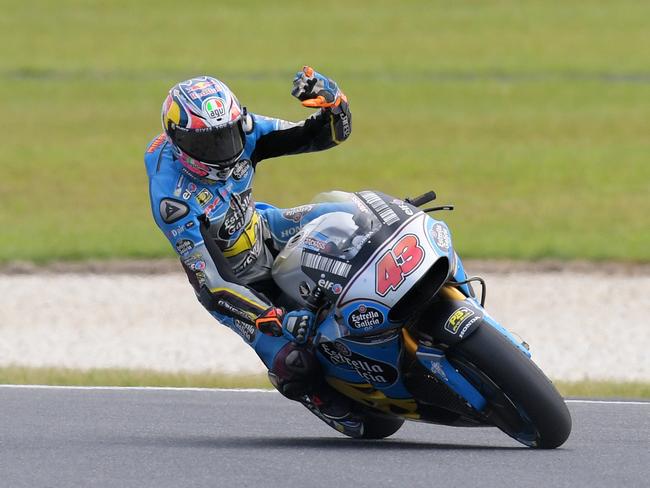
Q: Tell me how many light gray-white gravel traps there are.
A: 1